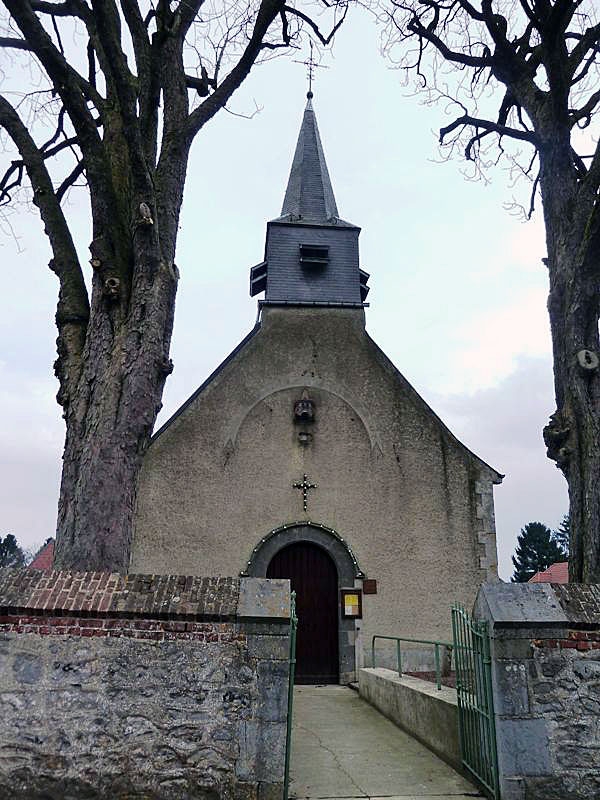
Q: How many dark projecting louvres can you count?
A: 3